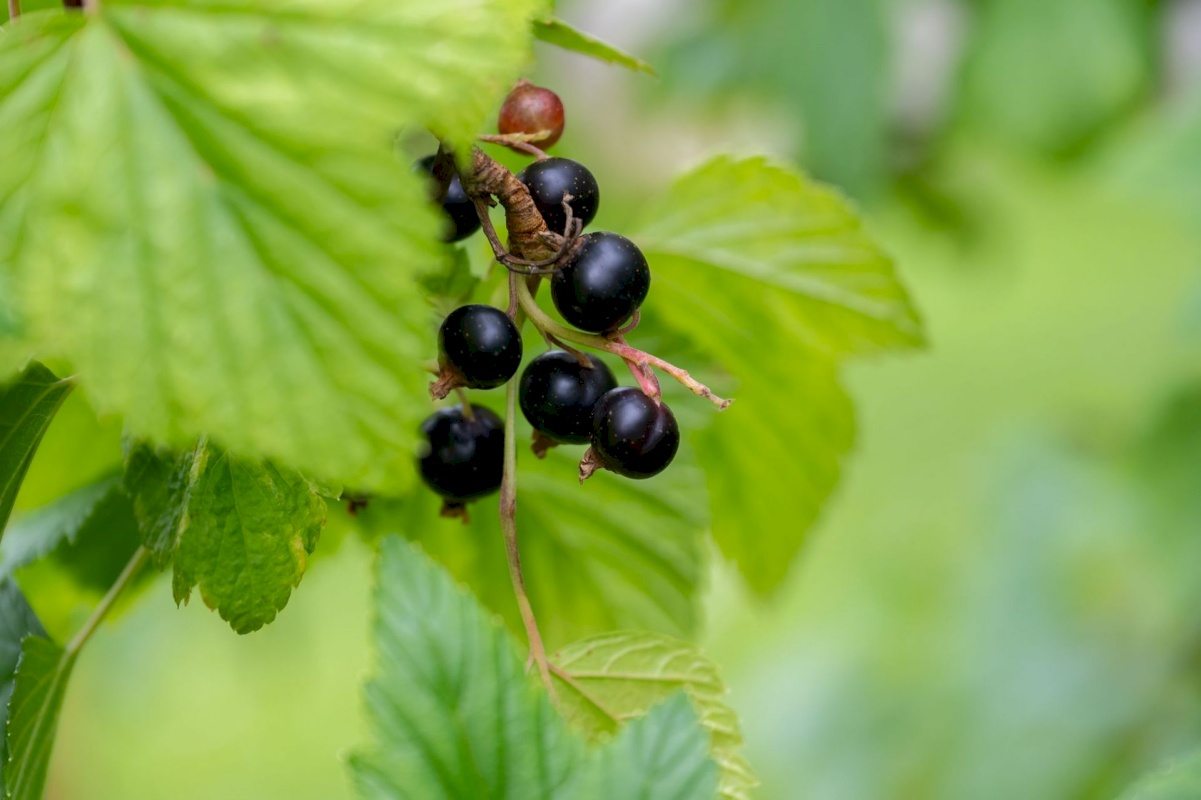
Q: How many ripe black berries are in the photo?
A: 7